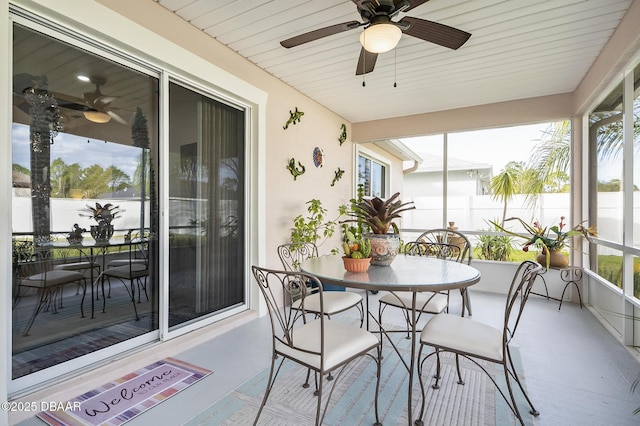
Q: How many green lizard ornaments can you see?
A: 4